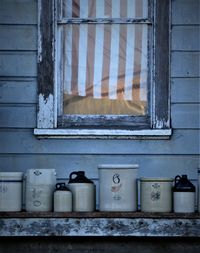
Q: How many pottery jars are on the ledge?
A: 7